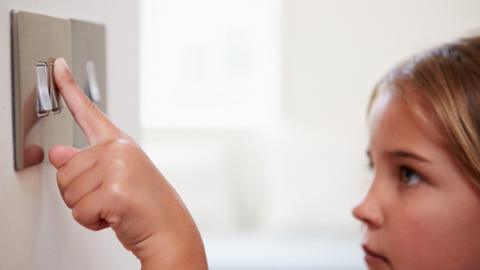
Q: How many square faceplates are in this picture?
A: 2